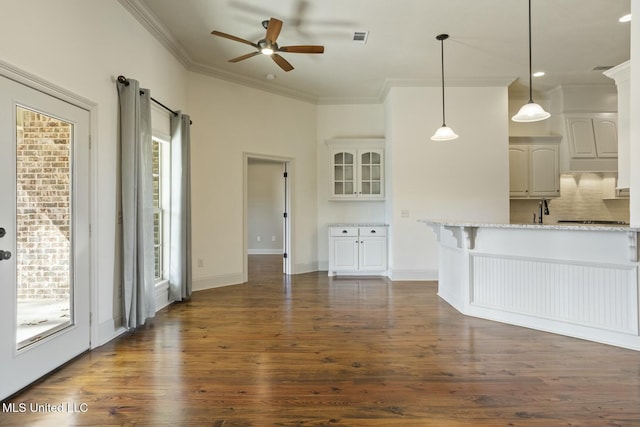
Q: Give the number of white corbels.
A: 4